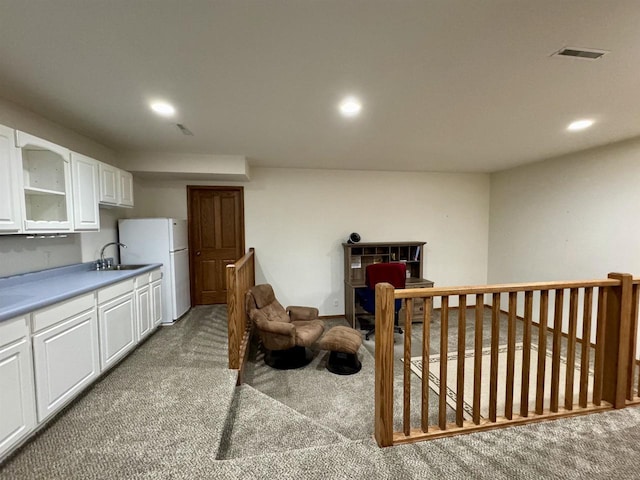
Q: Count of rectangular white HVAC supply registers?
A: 2